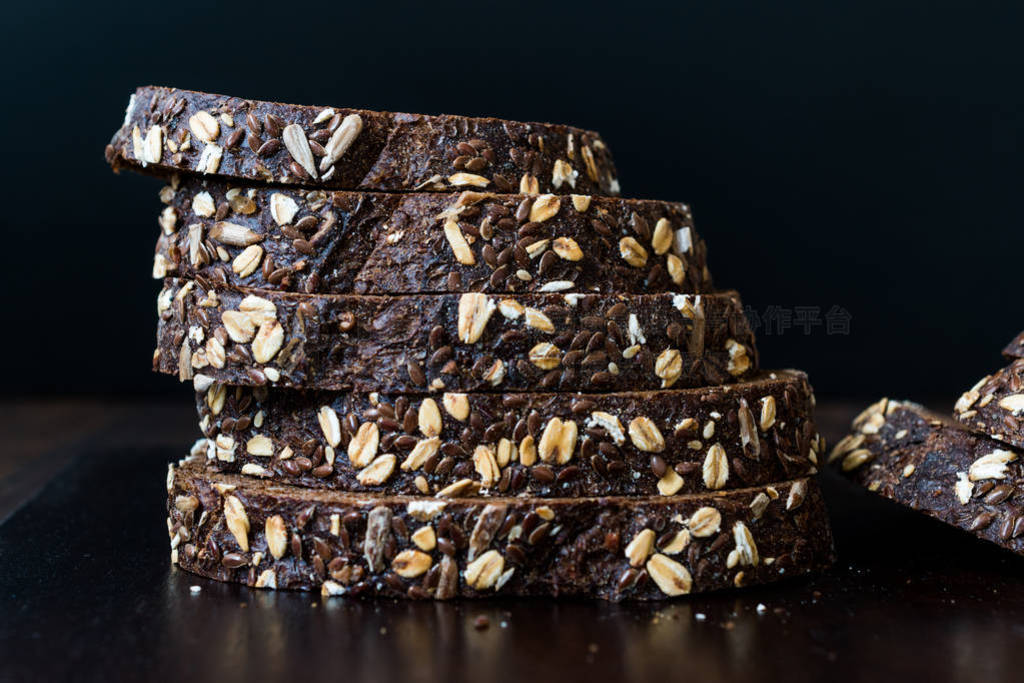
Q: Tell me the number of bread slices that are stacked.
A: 5